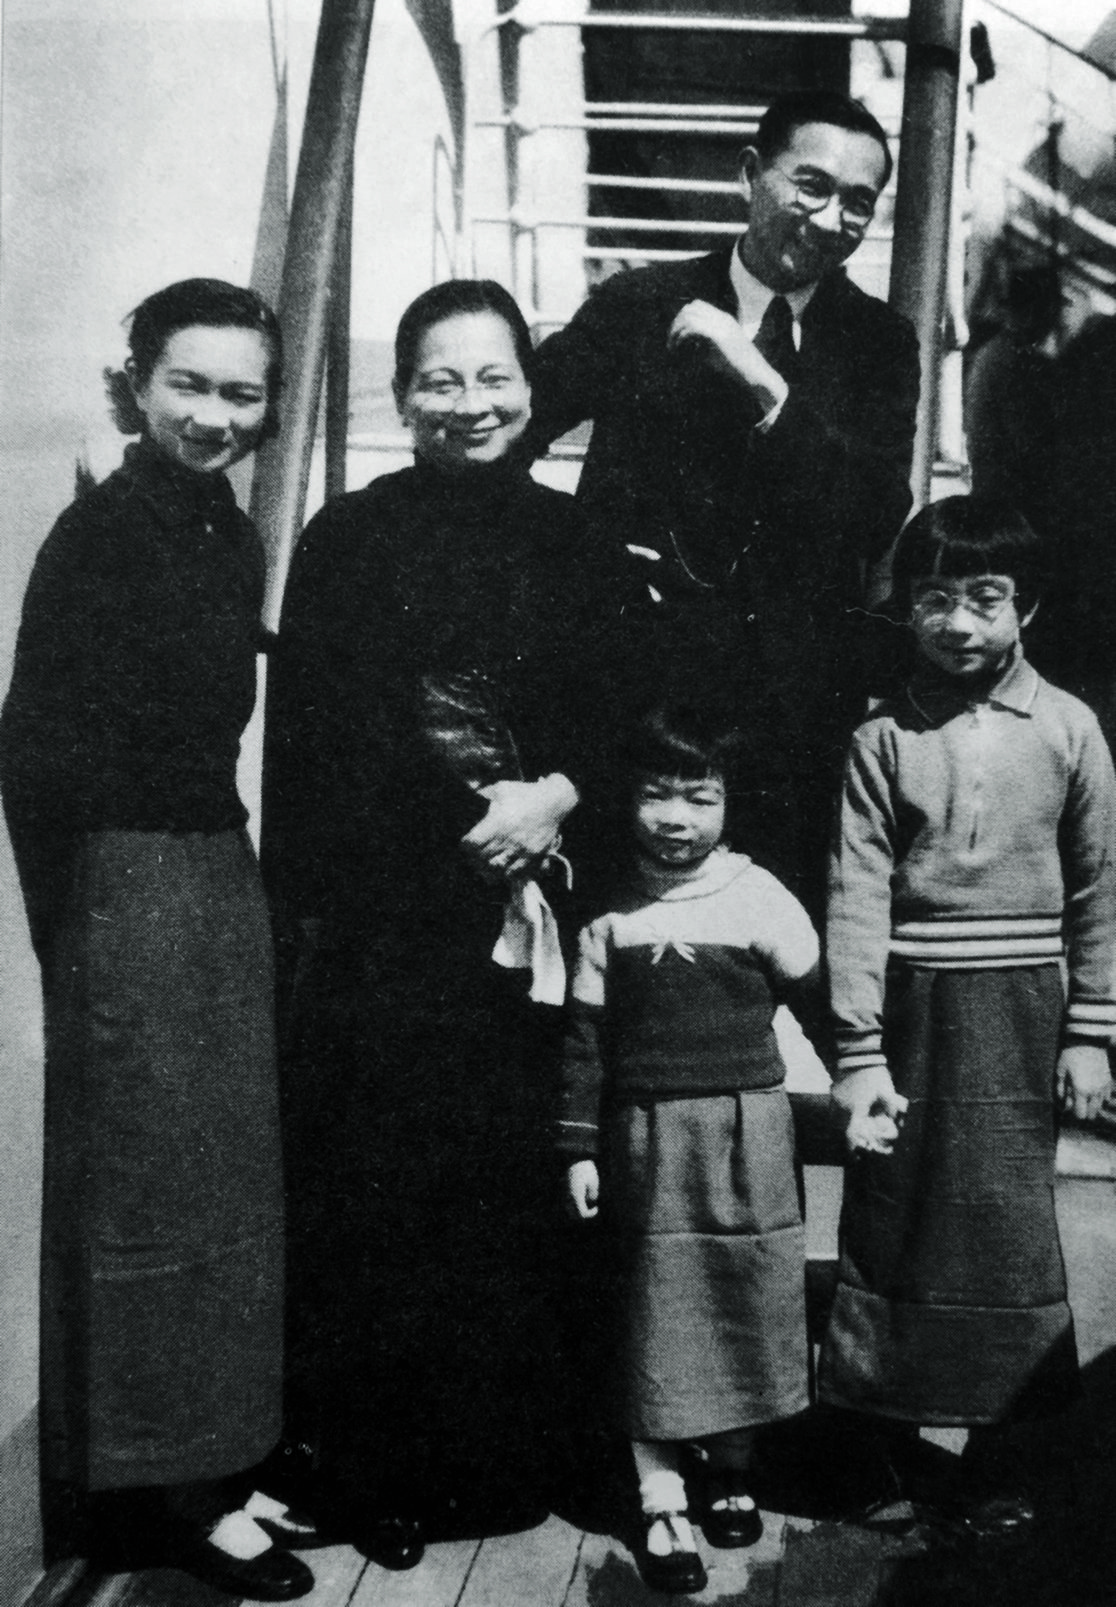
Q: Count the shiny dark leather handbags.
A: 1